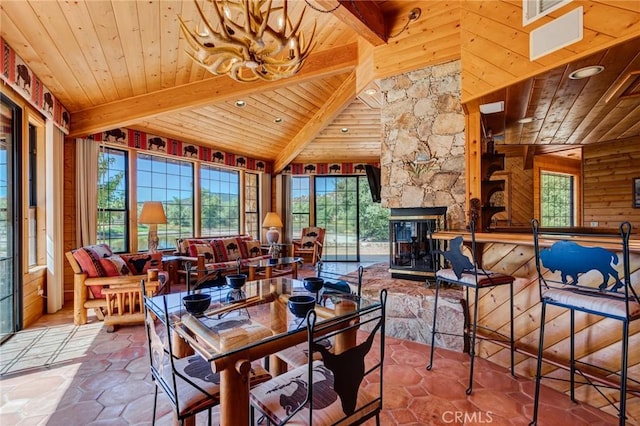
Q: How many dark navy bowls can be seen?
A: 4